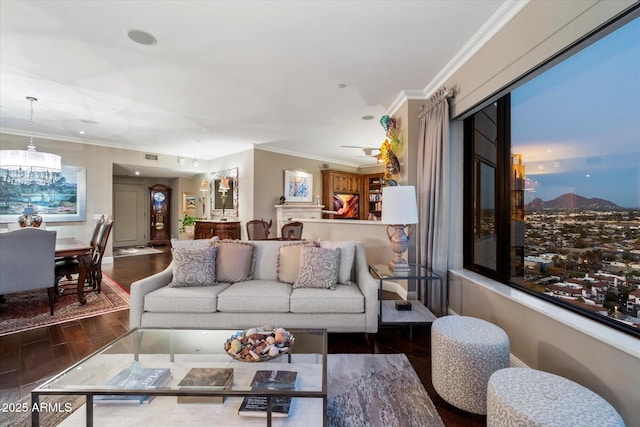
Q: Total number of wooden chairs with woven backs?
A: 2